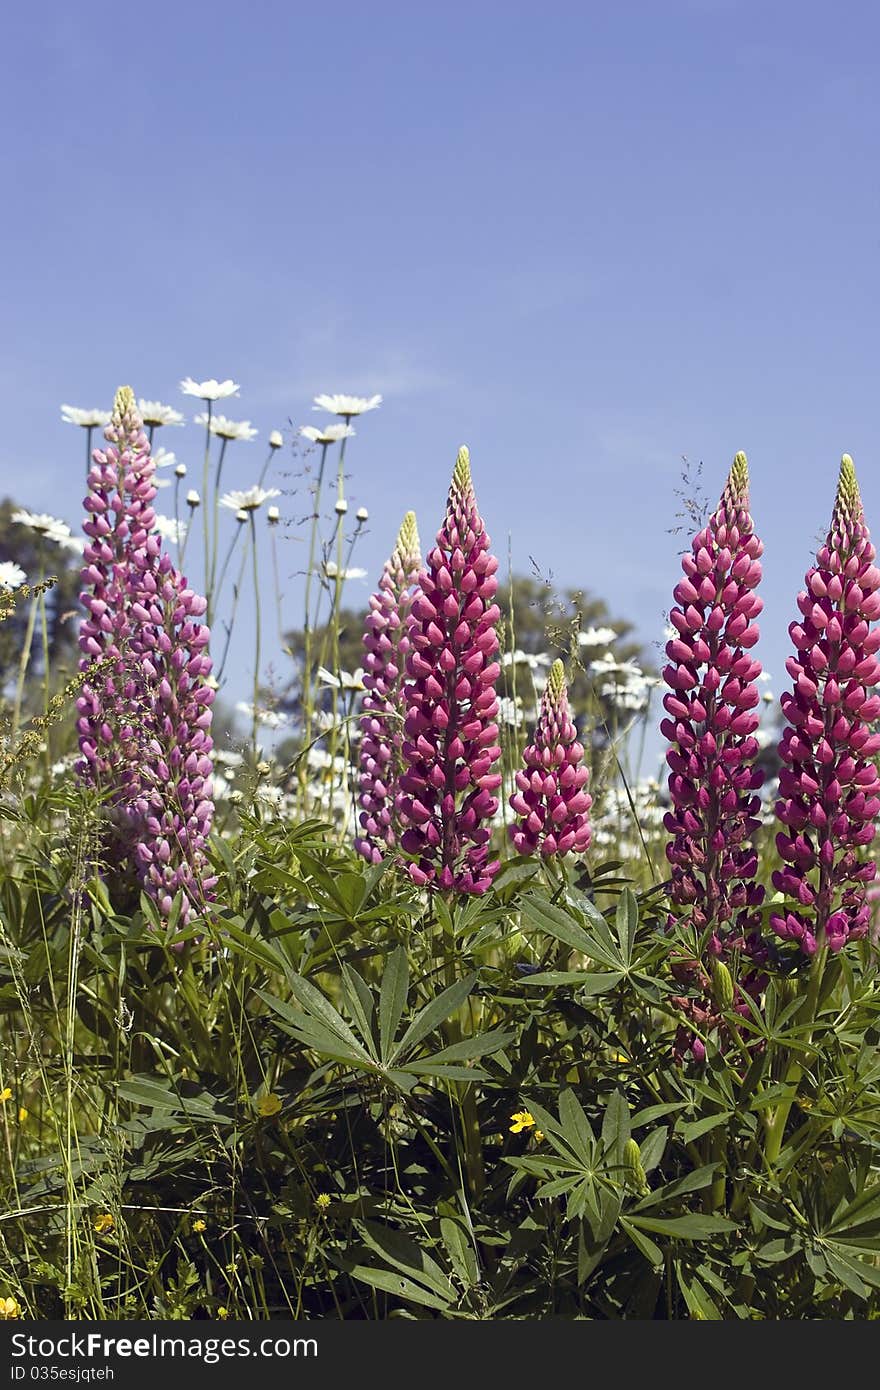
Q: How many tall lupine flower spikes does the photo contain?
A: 7